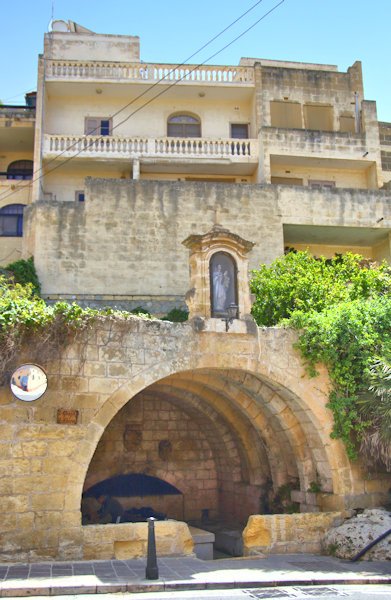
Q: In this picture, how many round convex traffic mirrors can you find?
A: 1